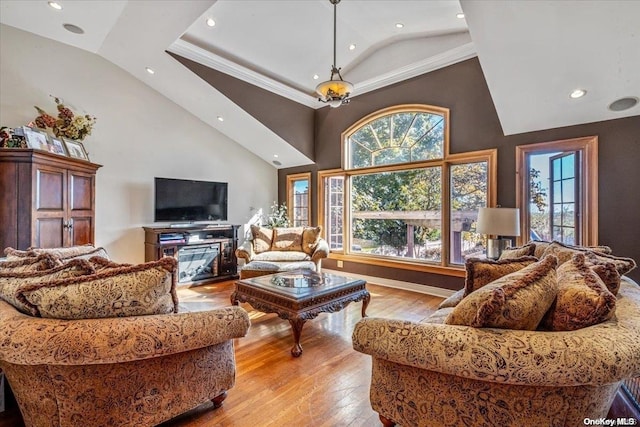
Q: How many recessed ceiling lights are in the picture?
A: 10